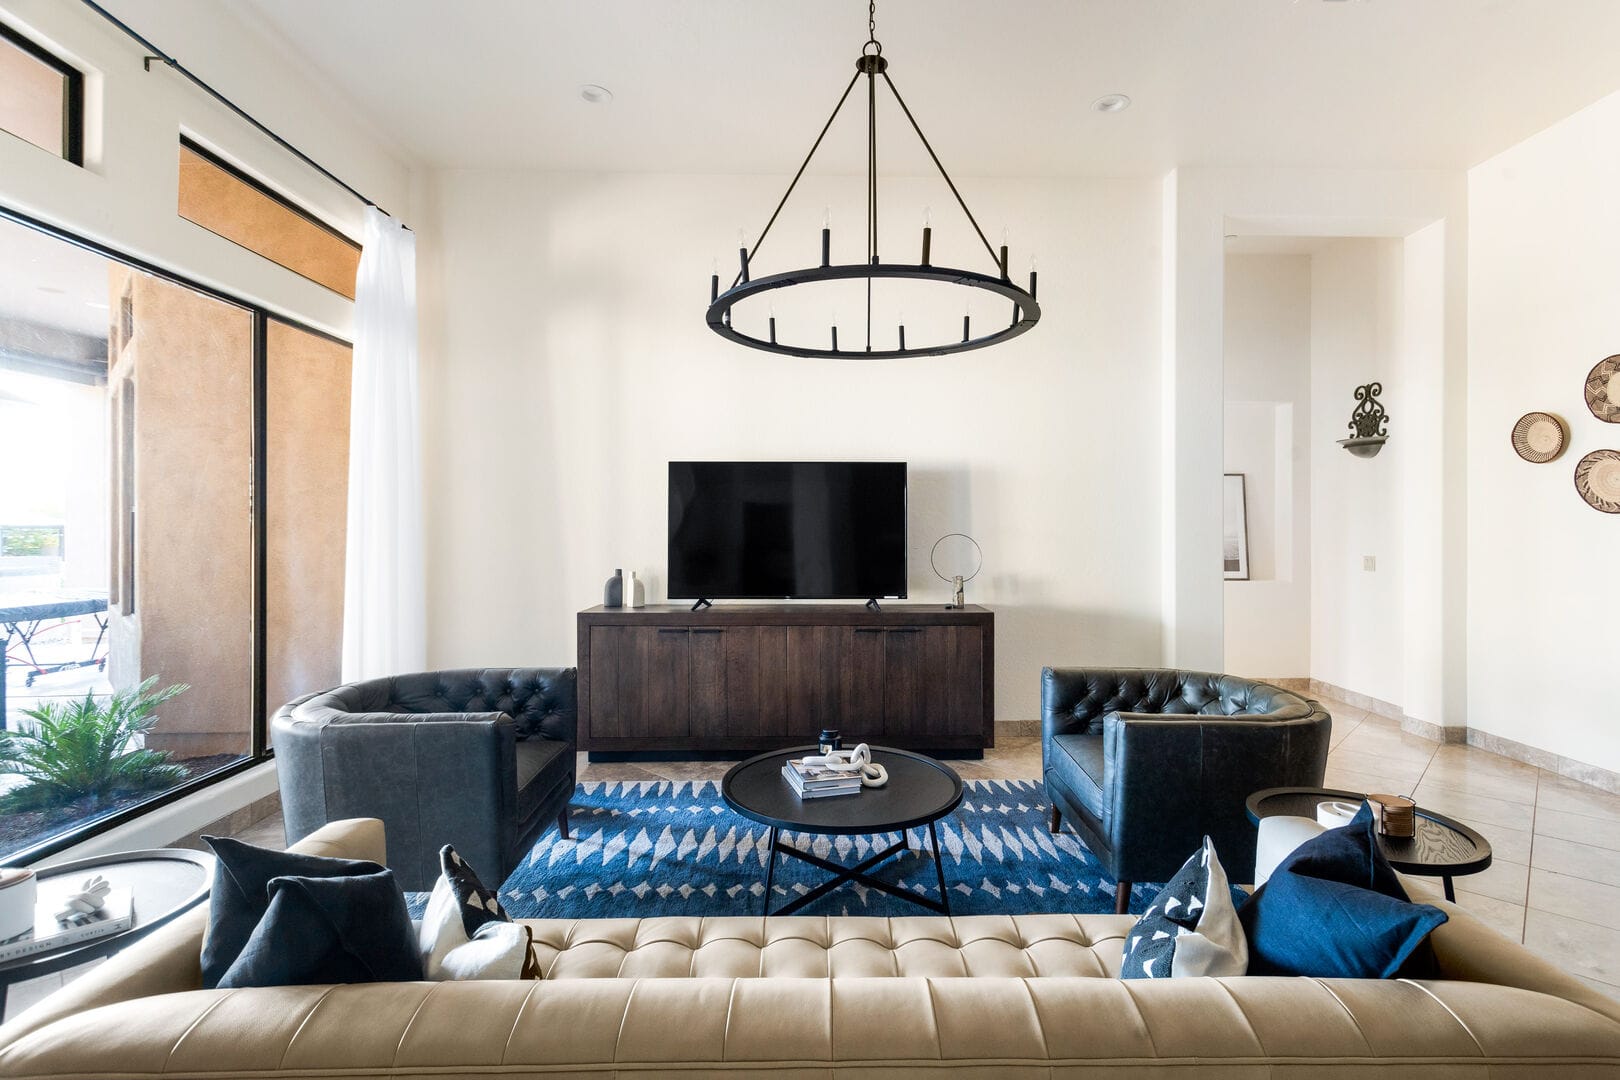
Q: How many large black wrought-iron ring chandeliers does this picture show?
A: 1